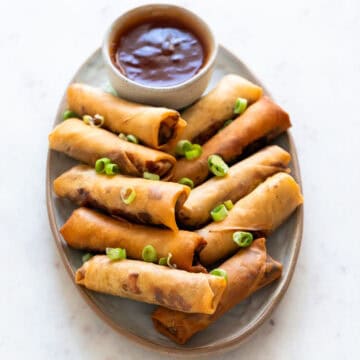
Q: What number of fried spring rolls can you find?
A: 10